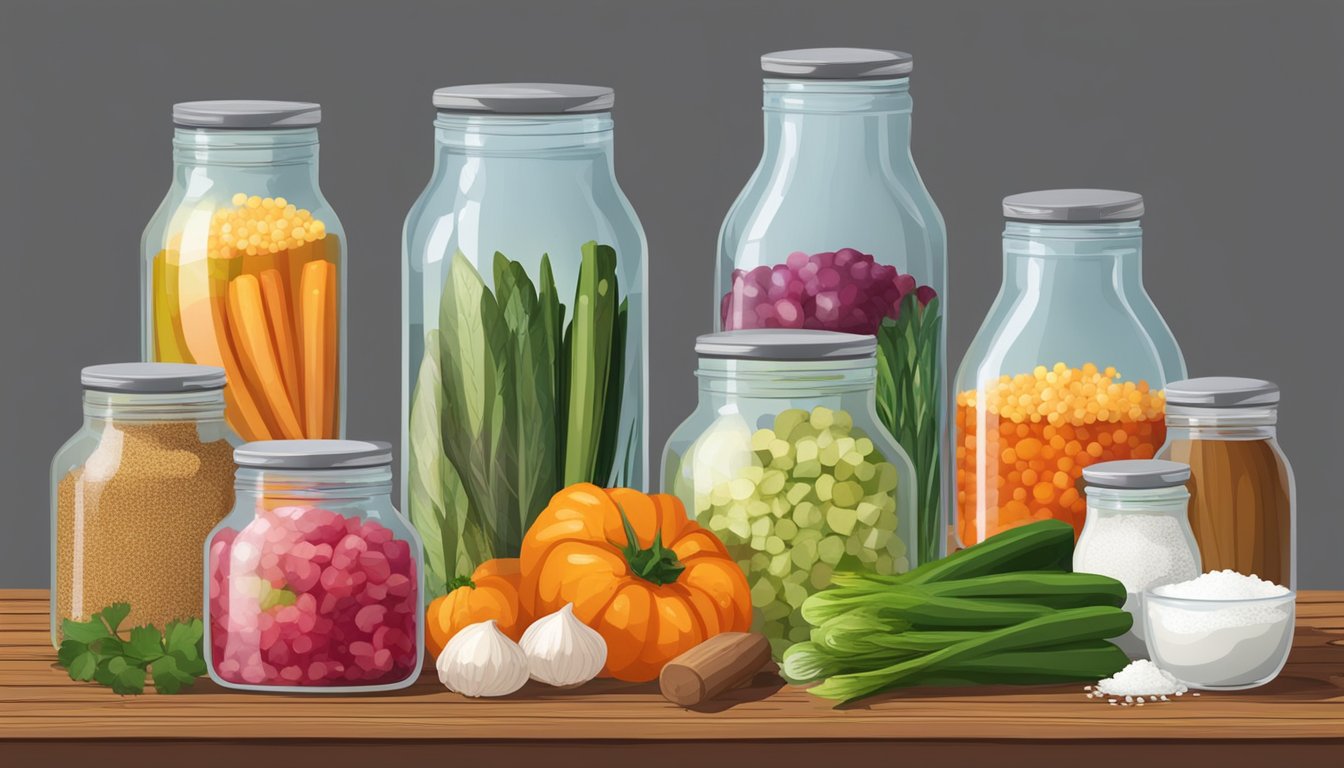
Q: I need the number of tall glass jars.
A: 4